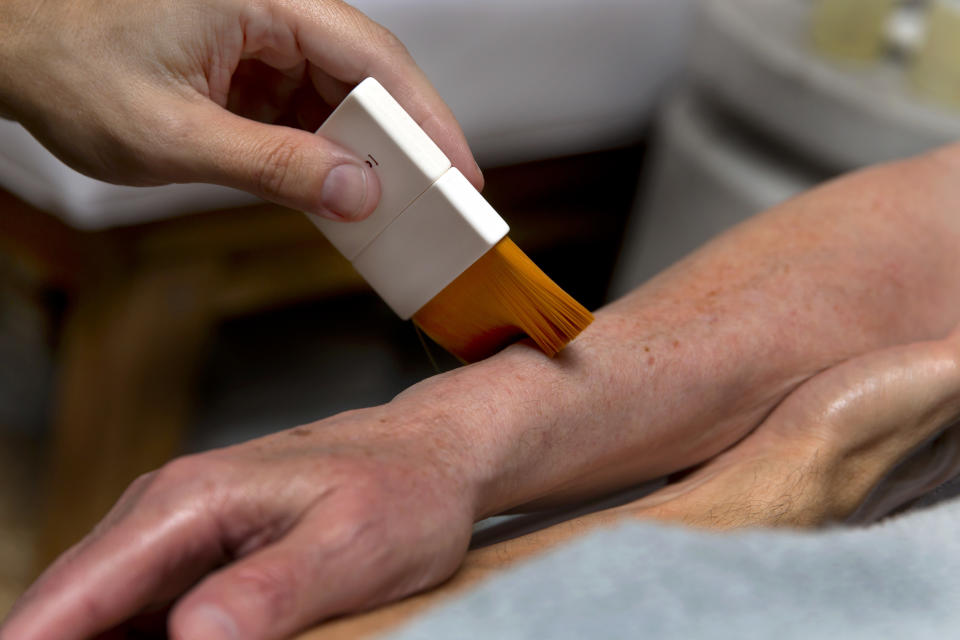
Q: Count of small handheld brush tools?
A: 1